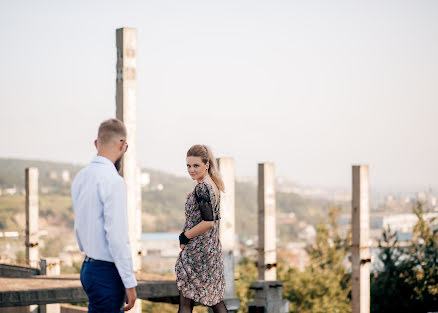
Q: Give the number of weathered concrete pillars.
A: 5